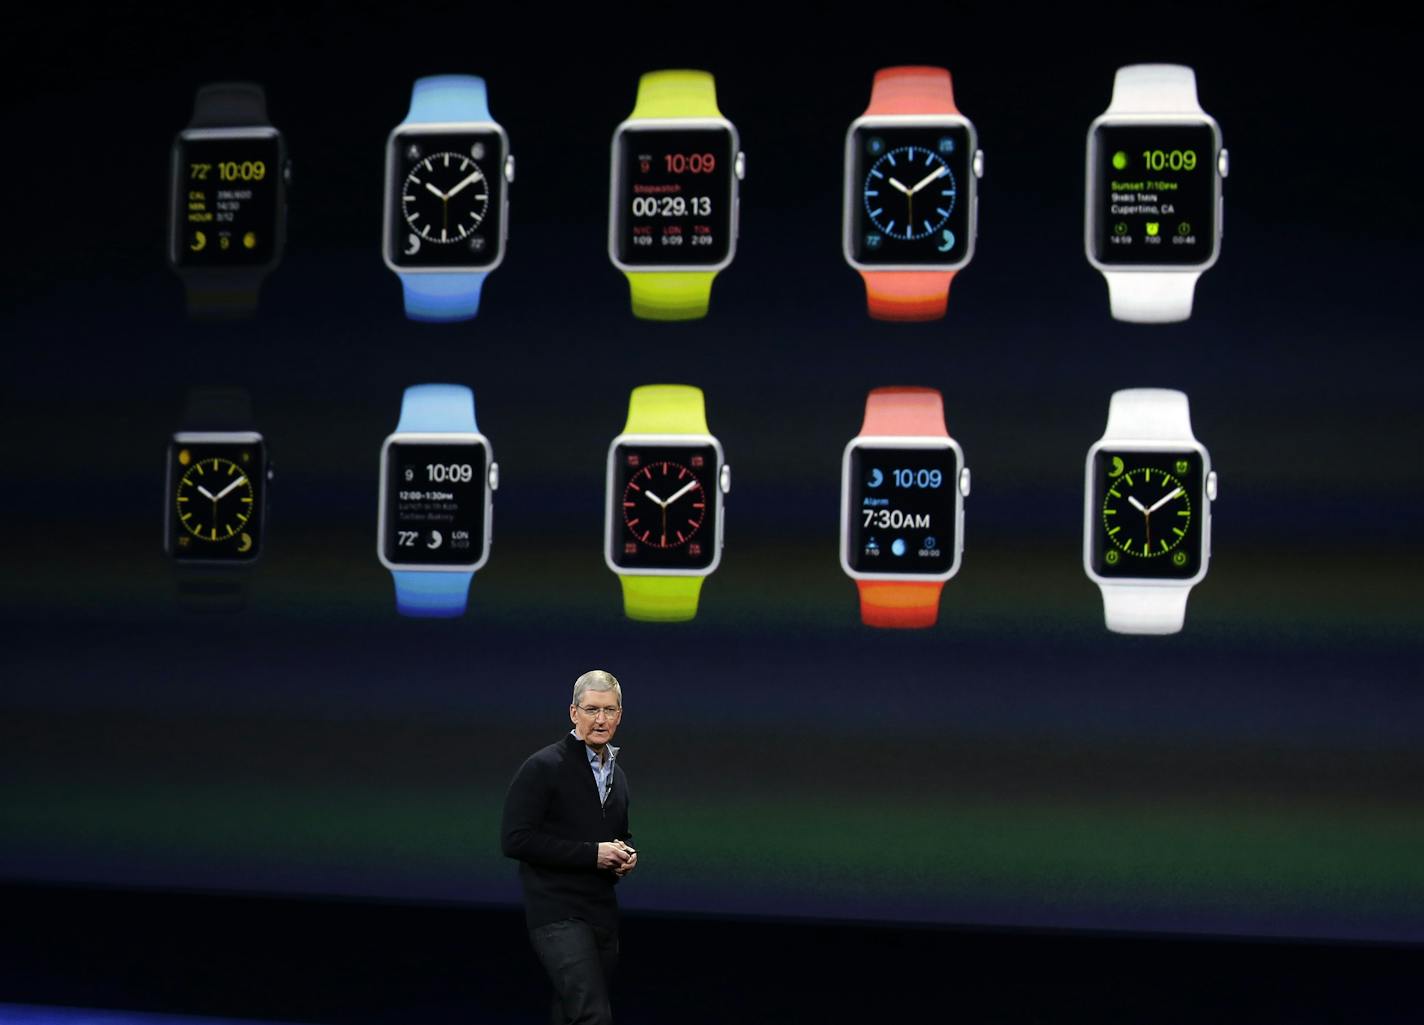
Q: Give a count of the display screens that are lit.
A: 10